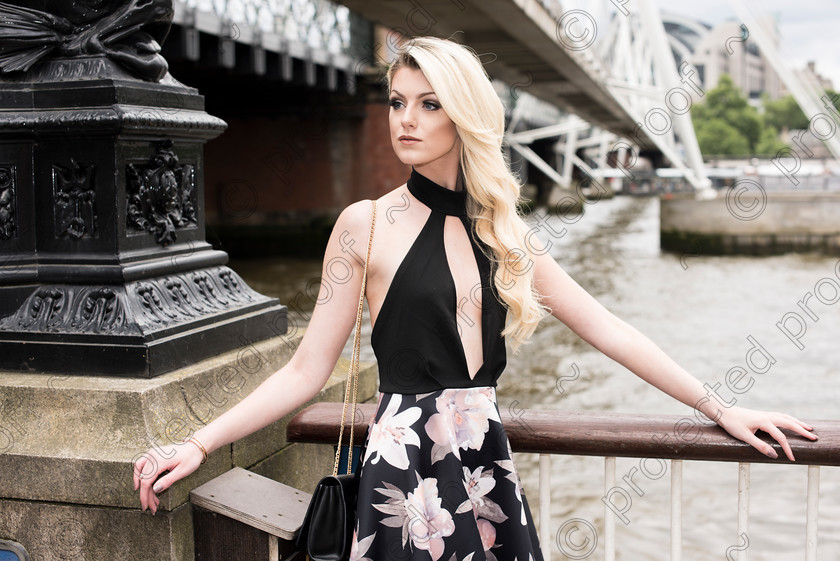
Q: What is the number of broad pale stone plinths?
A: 1